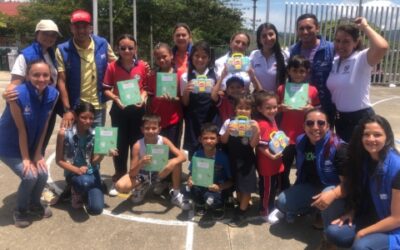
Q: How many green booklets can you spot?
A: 6